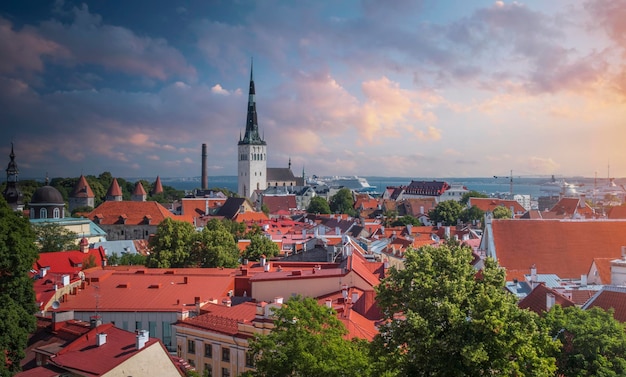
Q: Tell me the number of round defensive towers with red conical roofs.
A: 4